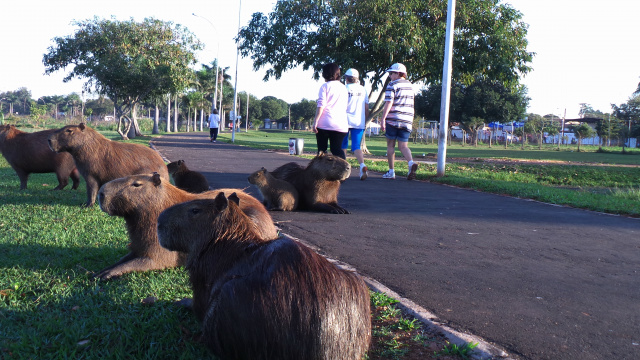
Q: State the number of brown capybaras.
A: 7